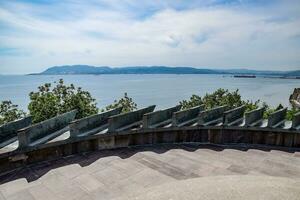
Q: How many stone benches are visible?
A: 11